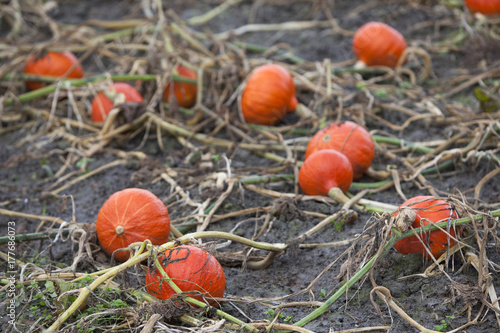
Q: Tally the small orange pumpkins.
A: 11